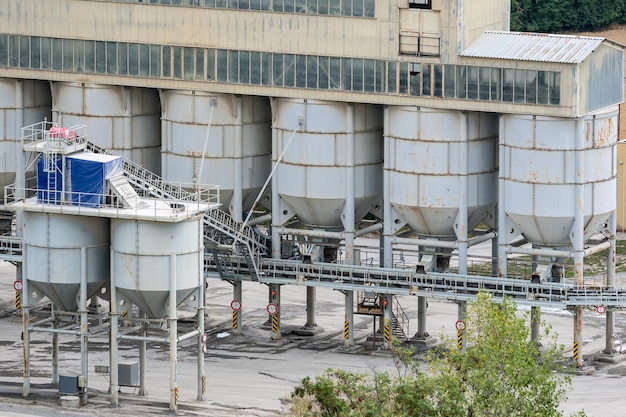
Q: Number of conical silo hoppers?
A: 8